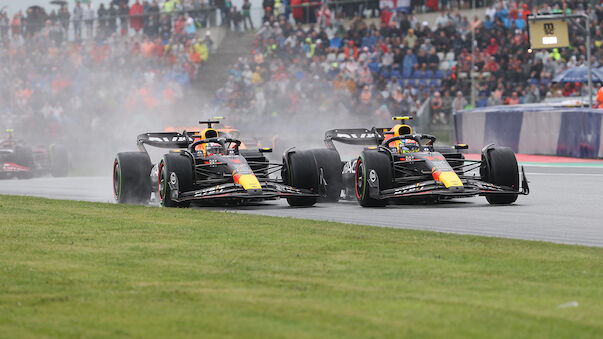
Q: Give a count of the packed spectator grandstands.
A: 2